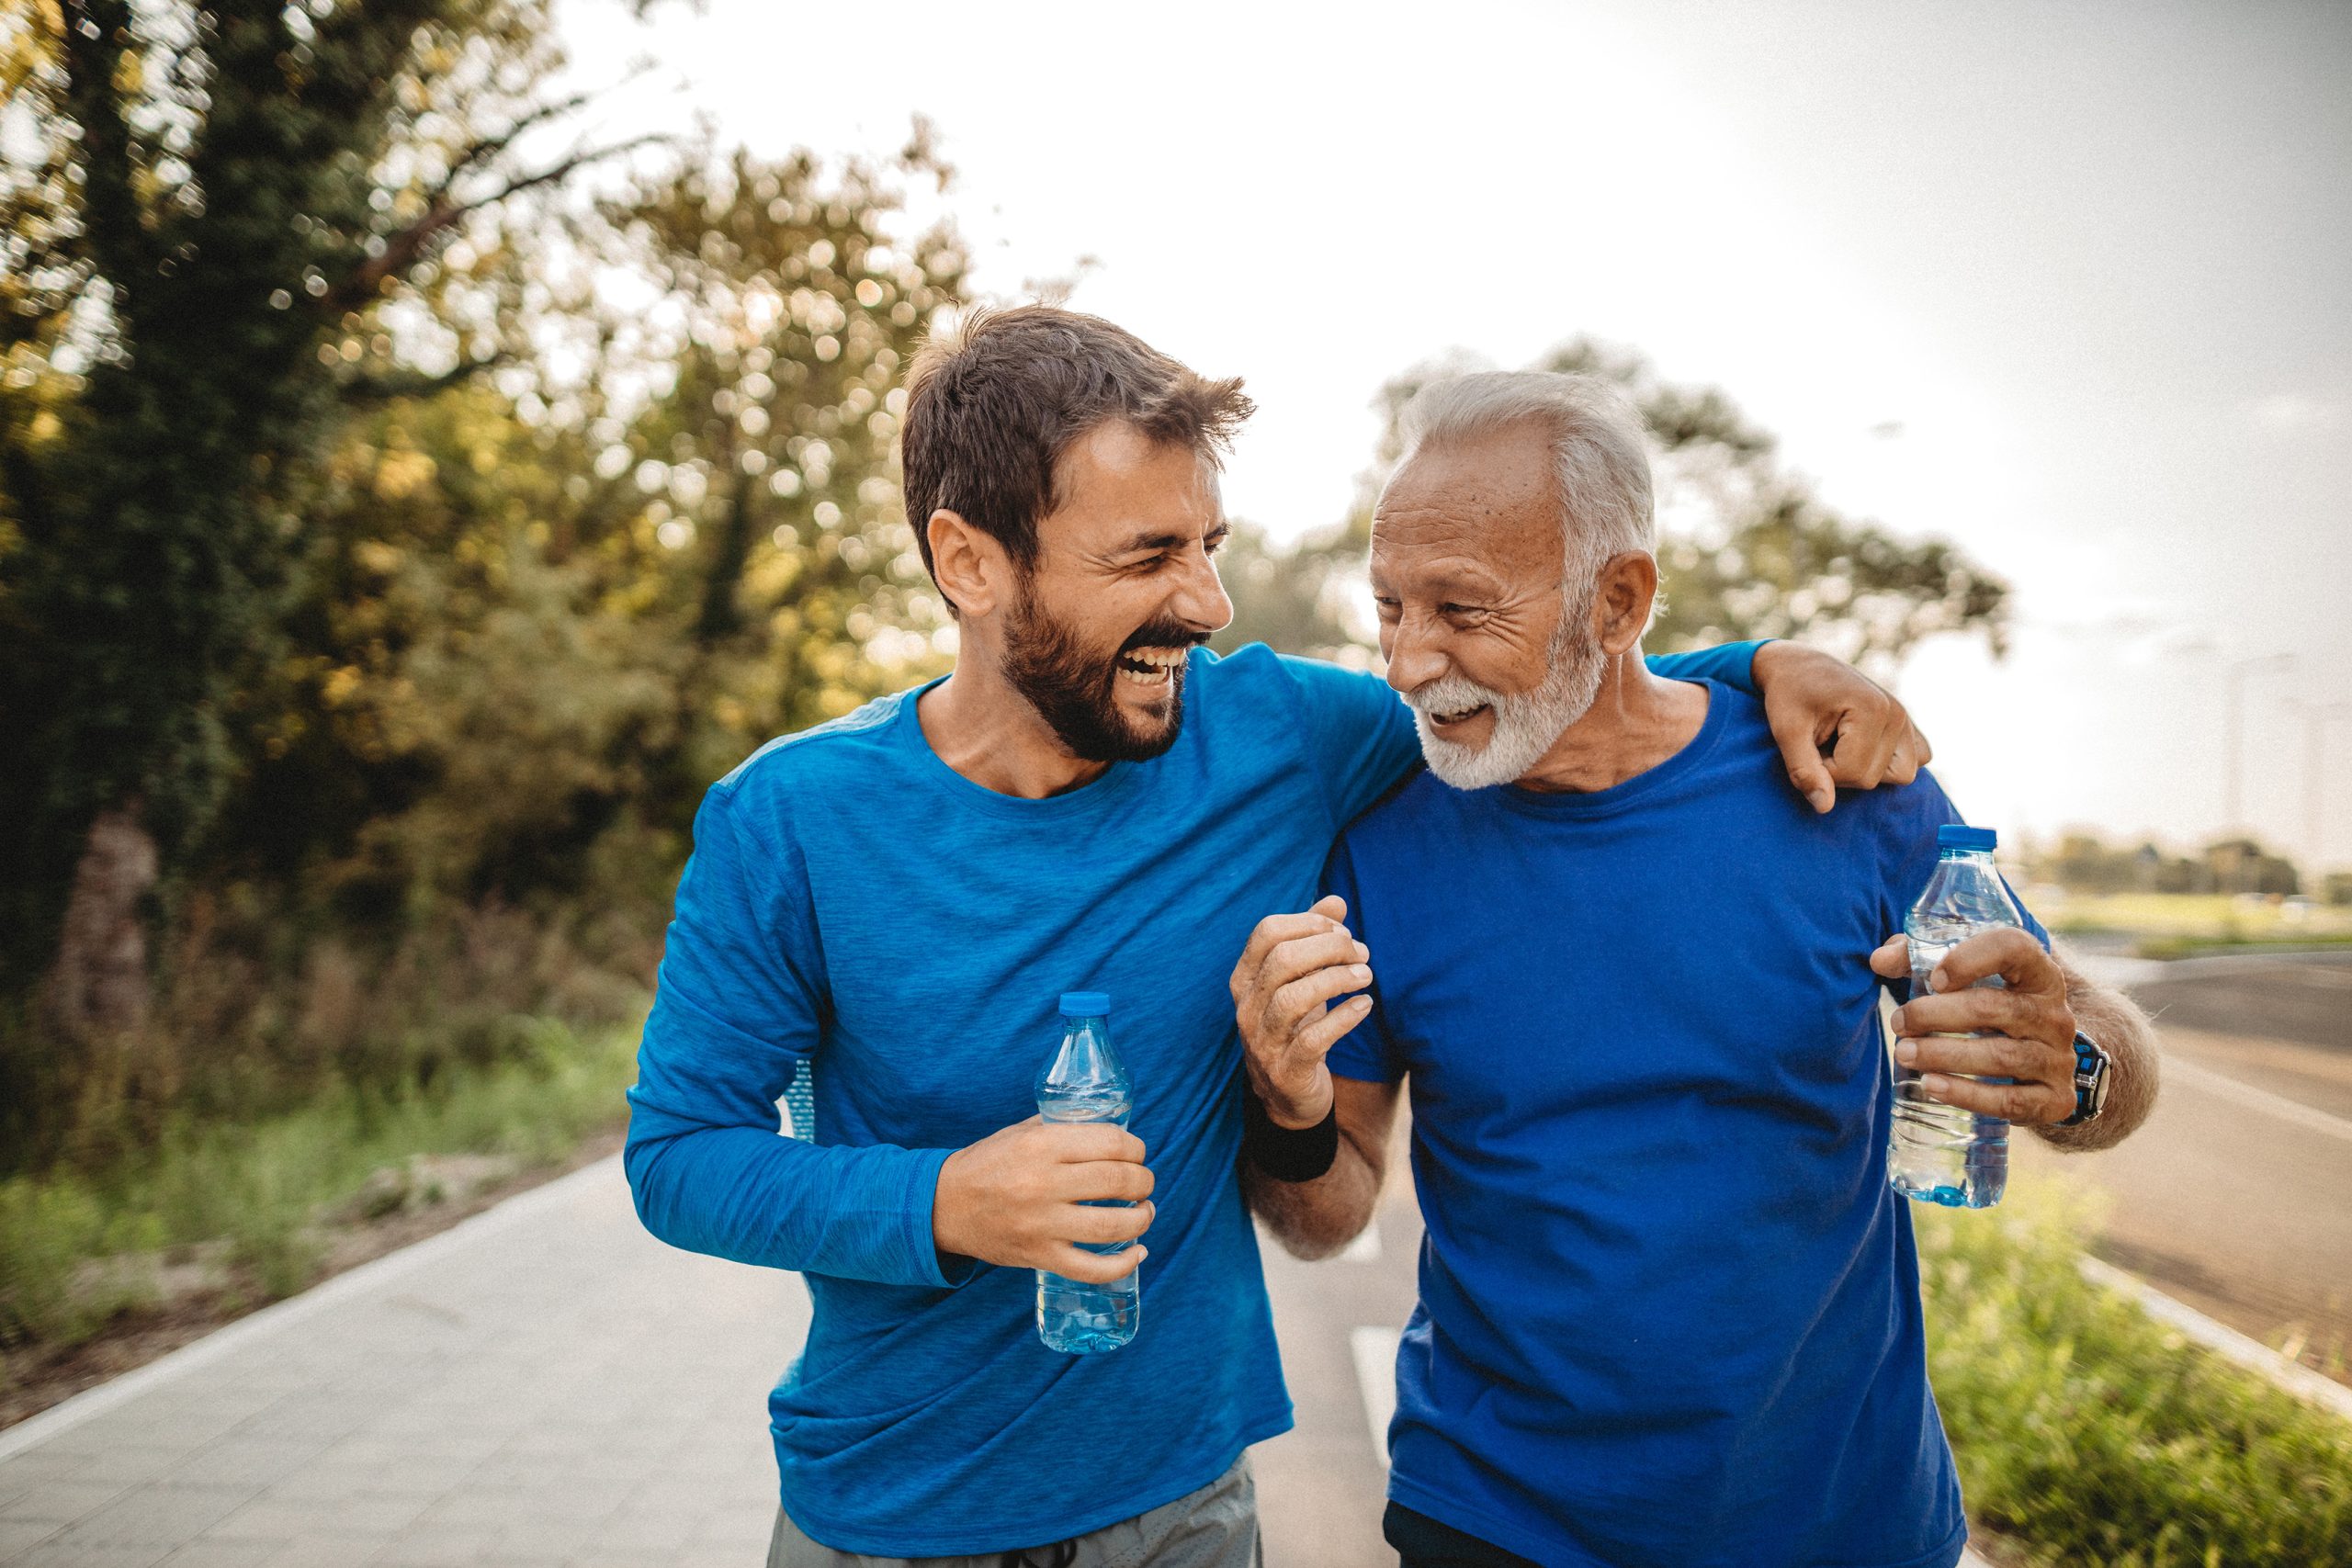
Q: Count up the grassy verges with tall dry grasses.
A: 1